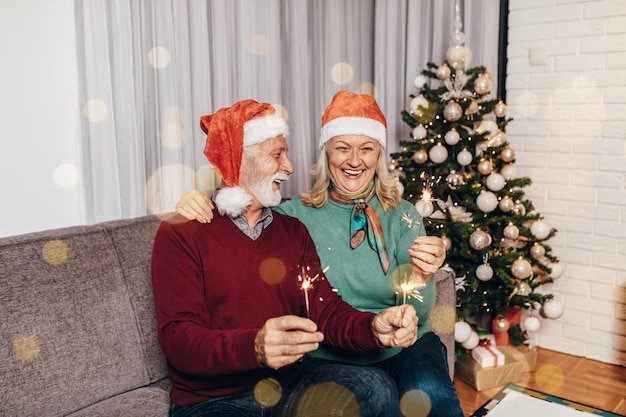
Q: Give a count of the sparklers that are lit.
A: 3